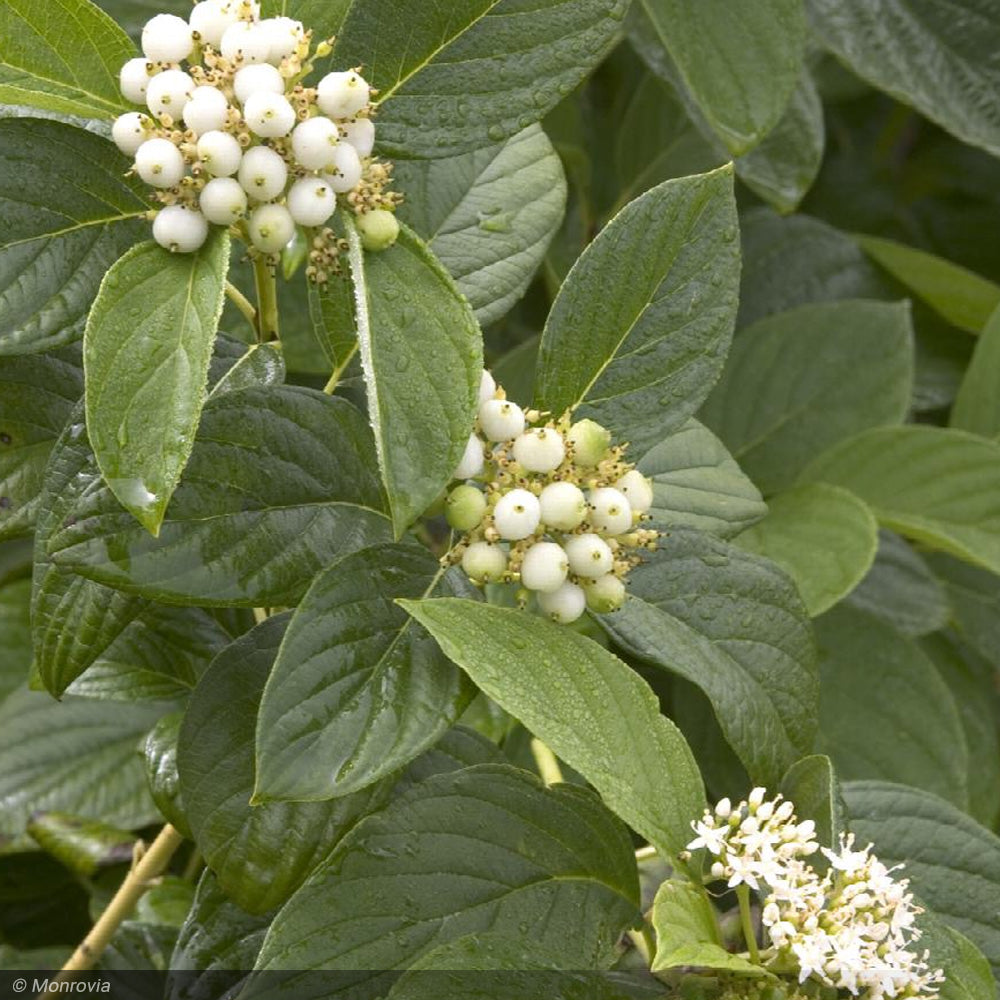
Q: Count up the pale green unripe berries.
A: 5